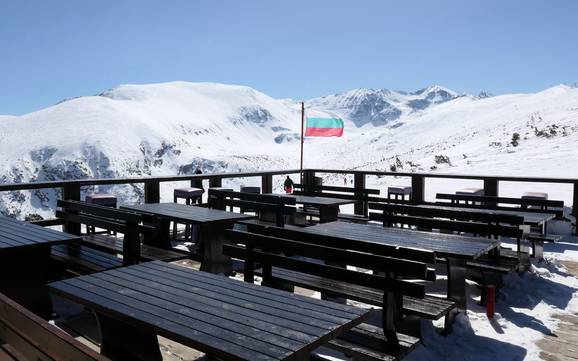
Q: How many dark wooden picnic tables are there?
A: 6